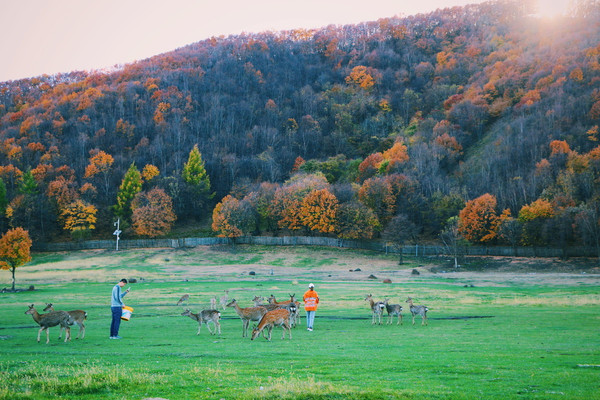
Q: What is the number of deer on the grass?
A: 14